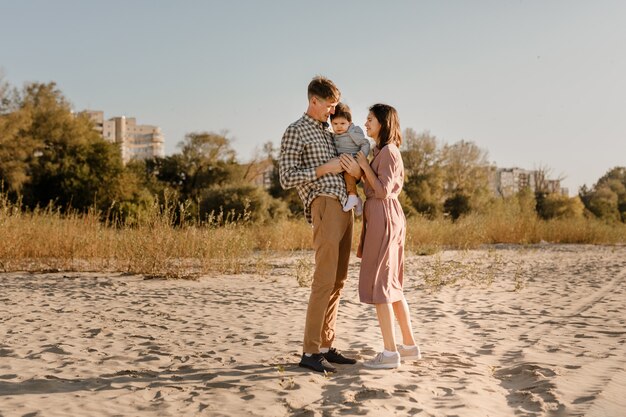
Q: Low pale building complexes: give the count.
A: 2